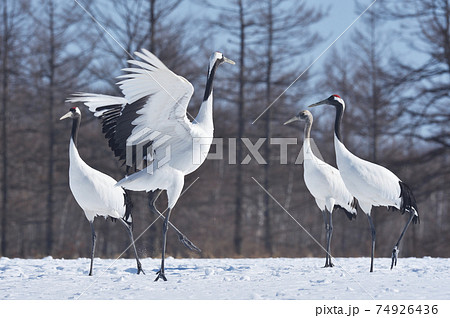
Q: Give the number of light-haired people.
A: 0